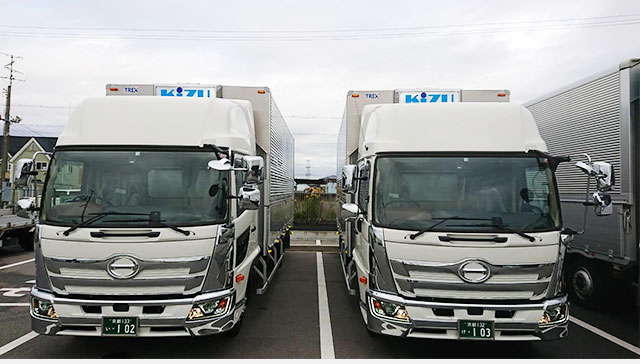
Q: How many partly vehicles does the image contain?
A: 2